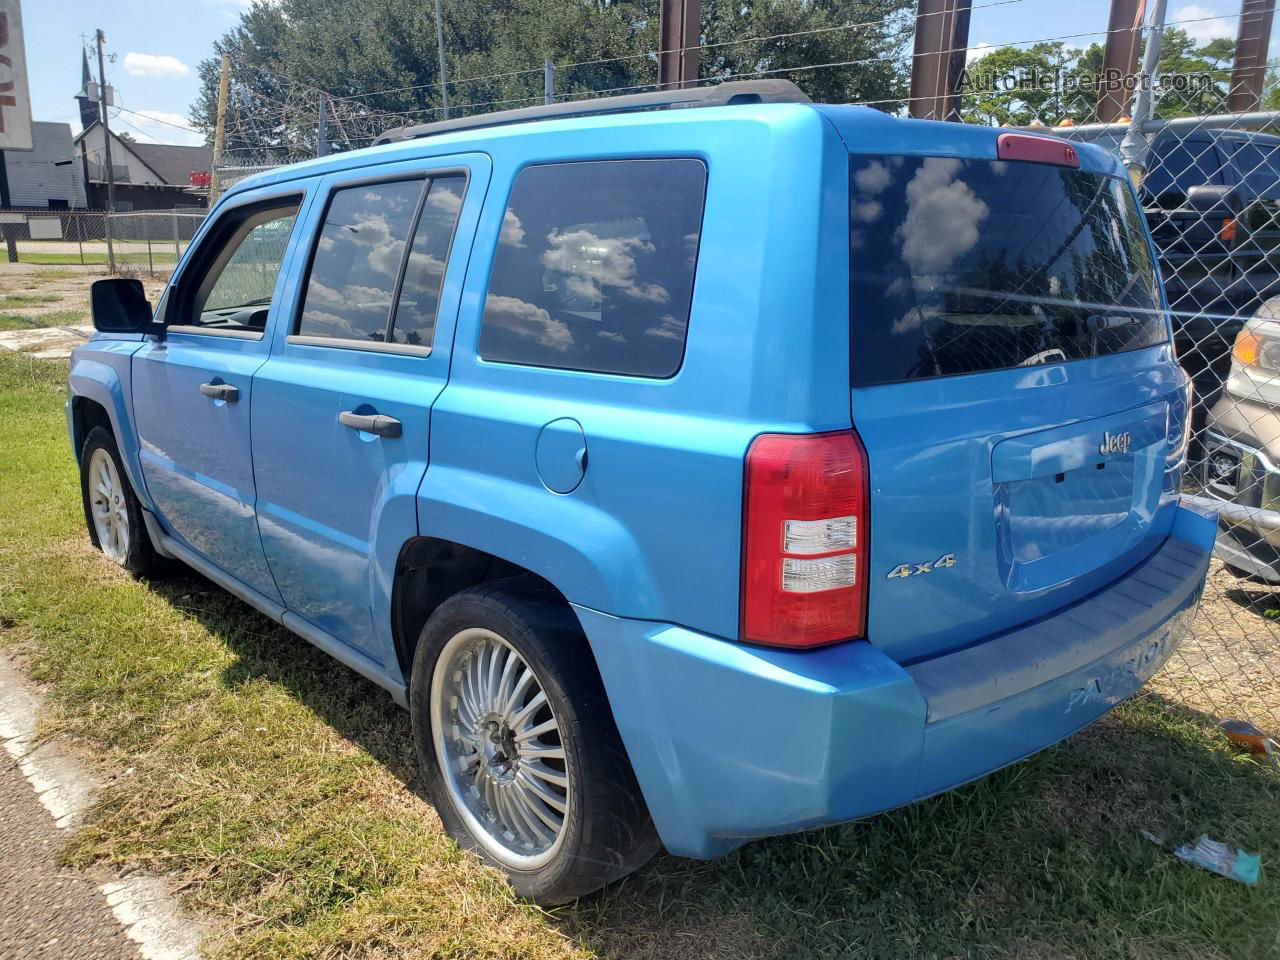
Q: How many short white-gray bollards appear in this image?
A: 0